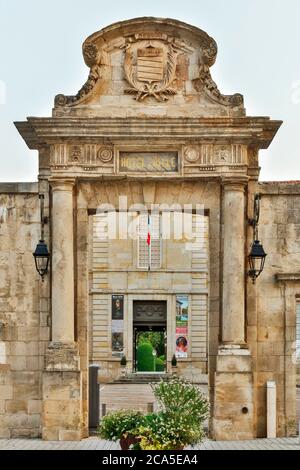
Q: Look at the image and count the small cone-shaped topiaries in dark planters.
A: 2